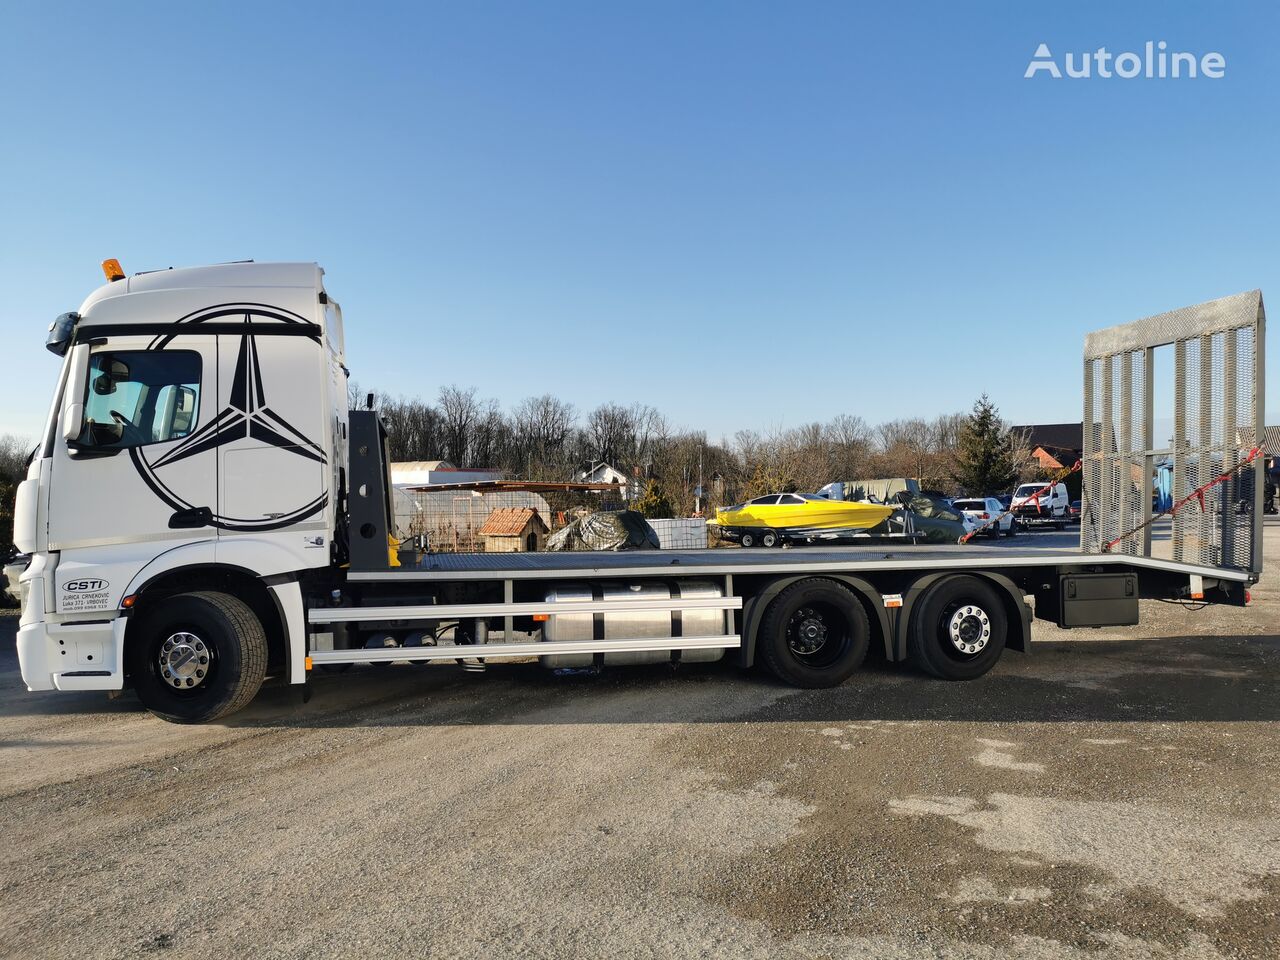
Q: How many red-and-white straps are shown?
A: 2